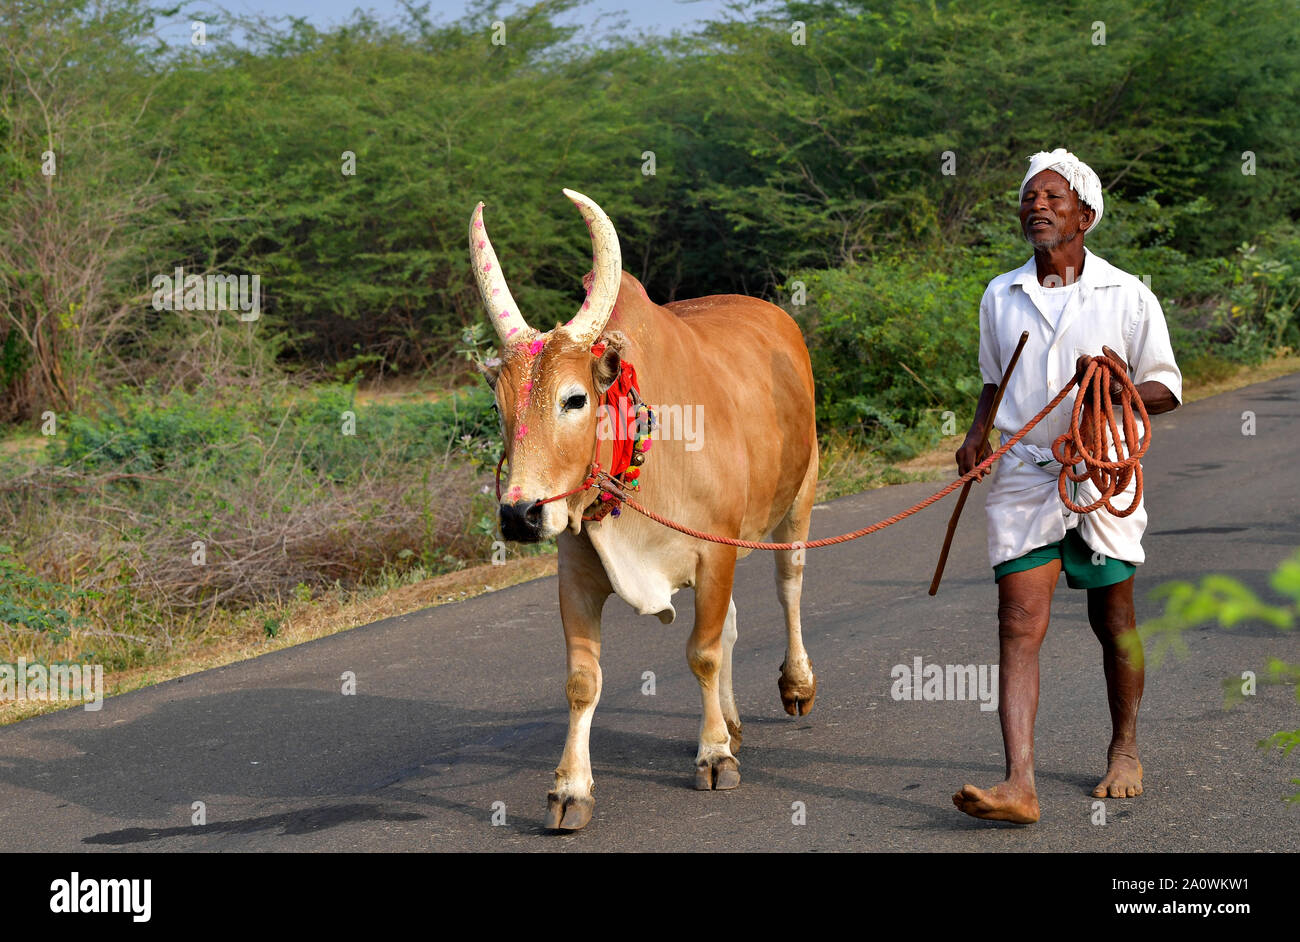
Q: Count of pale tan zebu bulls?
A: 1